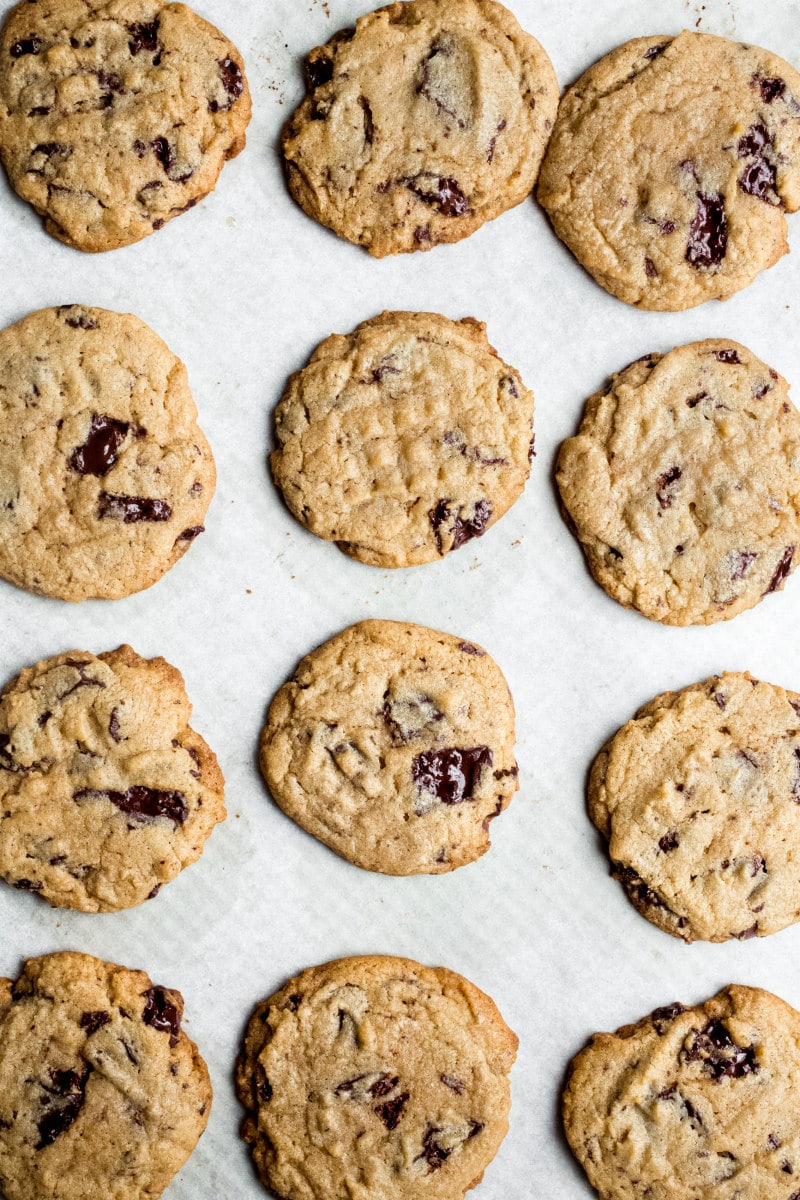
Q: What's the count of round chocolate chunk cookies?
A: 12